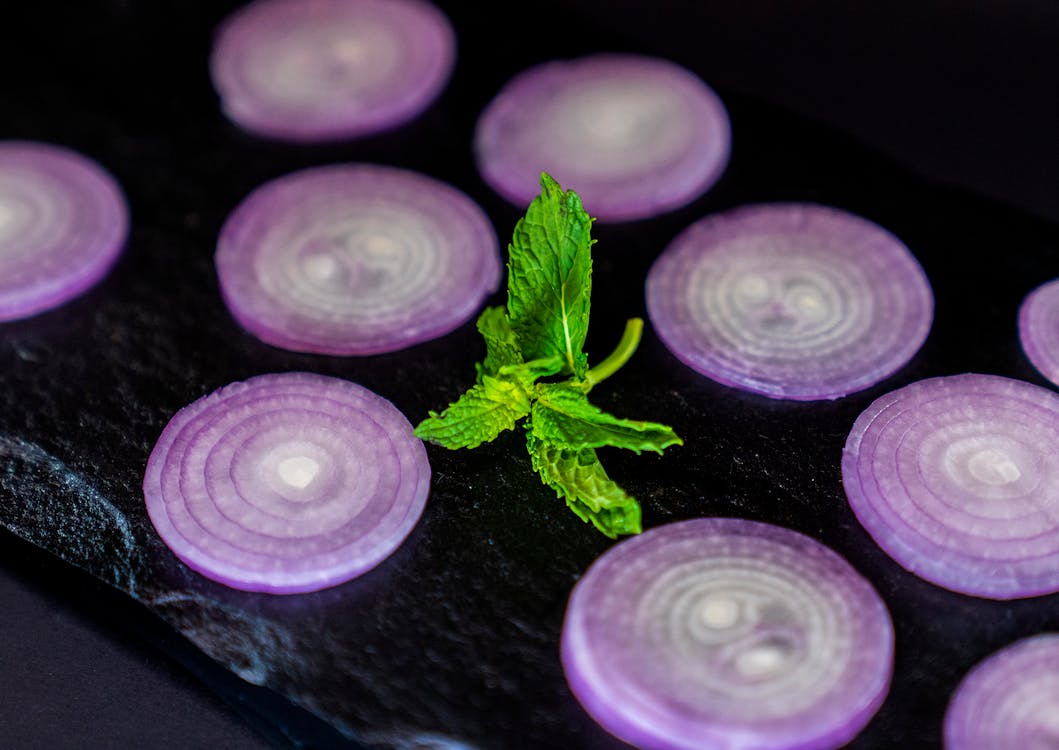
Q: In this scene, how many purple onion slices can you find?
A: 10